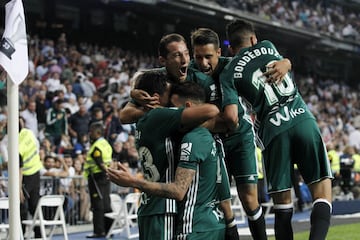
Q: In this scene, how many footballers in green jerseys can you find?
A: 5